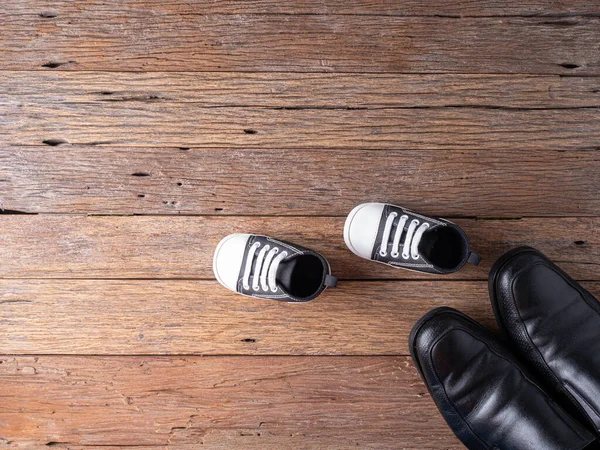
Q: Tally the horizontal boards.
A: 6